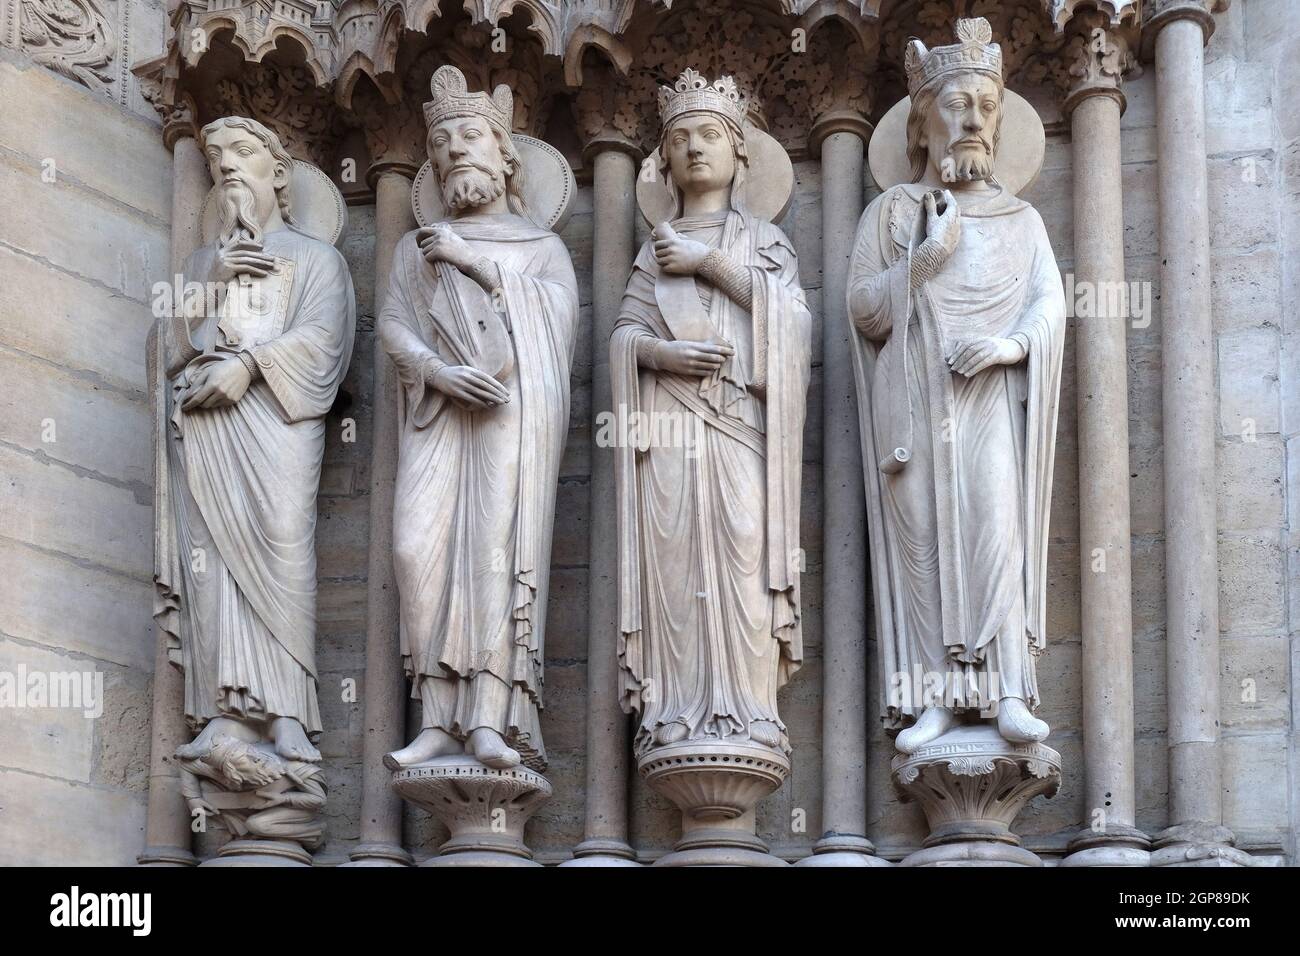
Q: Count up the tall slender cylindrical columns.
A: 6